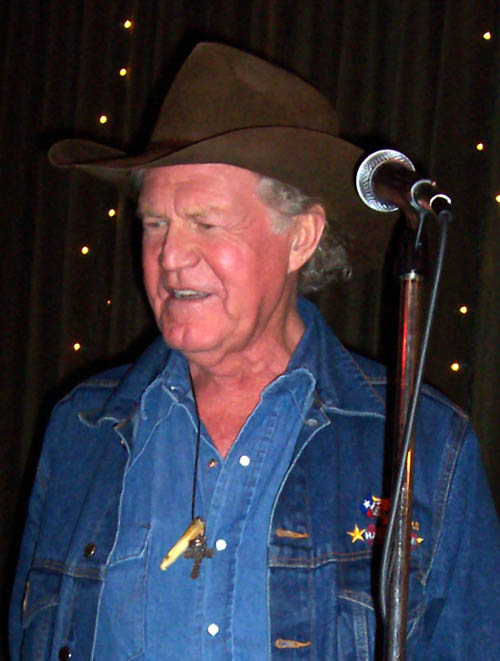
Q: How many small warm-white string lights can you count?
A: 12